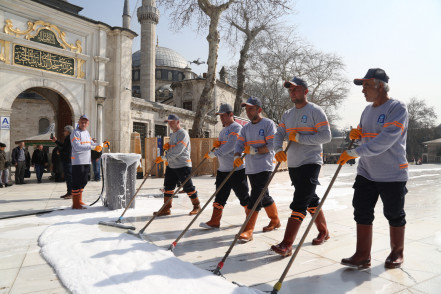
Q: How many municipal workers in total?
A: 6